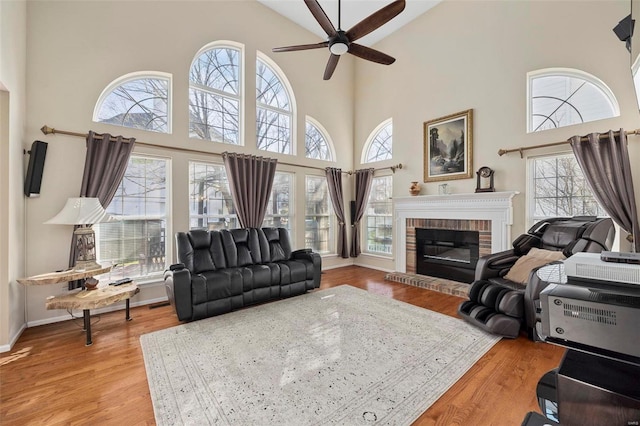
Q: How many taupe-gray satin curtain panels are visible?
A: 5